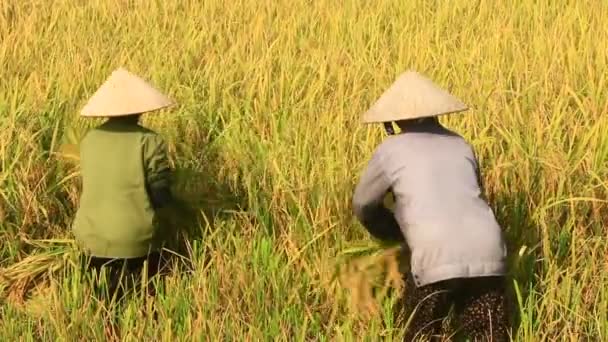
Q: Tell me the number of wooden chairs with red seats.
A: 0